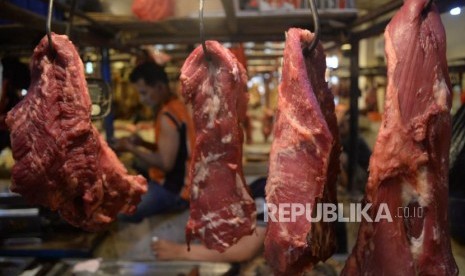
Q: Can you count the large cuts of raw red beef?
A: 4